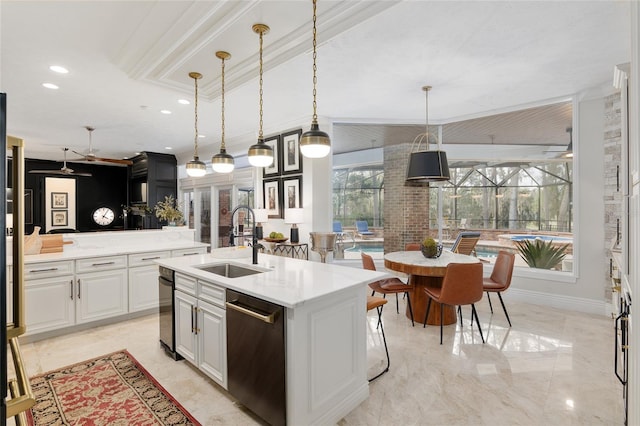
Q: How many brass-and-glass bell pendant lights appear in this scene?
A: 4